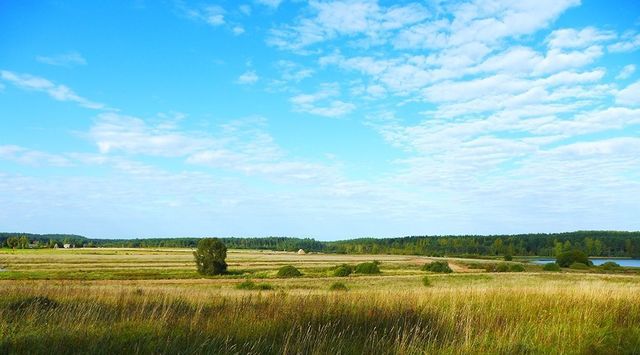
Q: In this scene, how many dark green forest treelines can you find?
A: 1